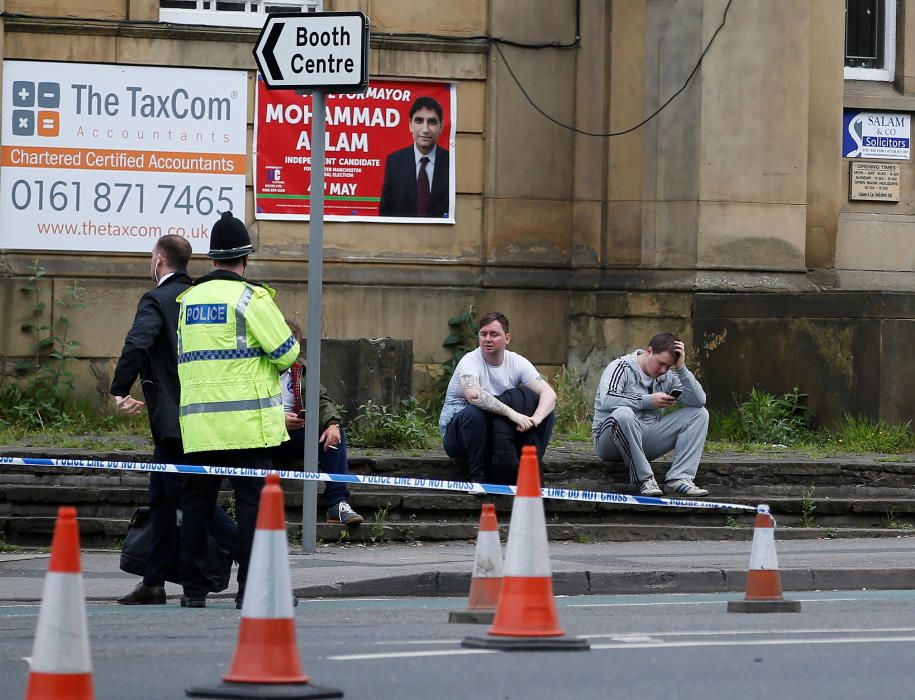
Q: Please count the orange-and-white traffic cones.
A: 5